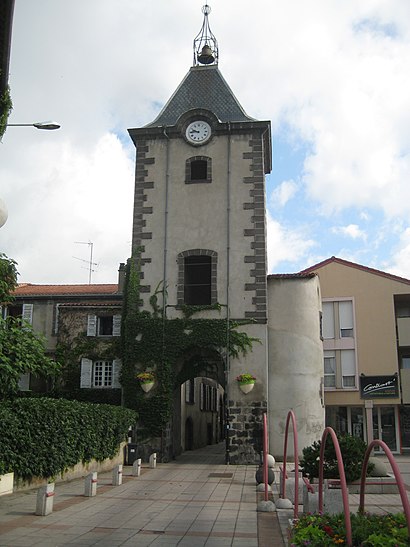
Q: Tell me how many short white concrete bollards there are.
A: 5